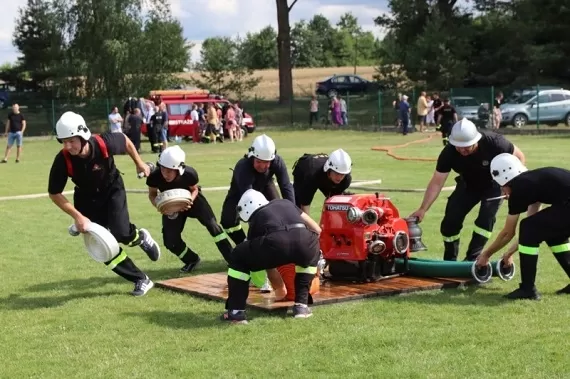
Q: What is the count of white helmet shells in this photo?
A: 7